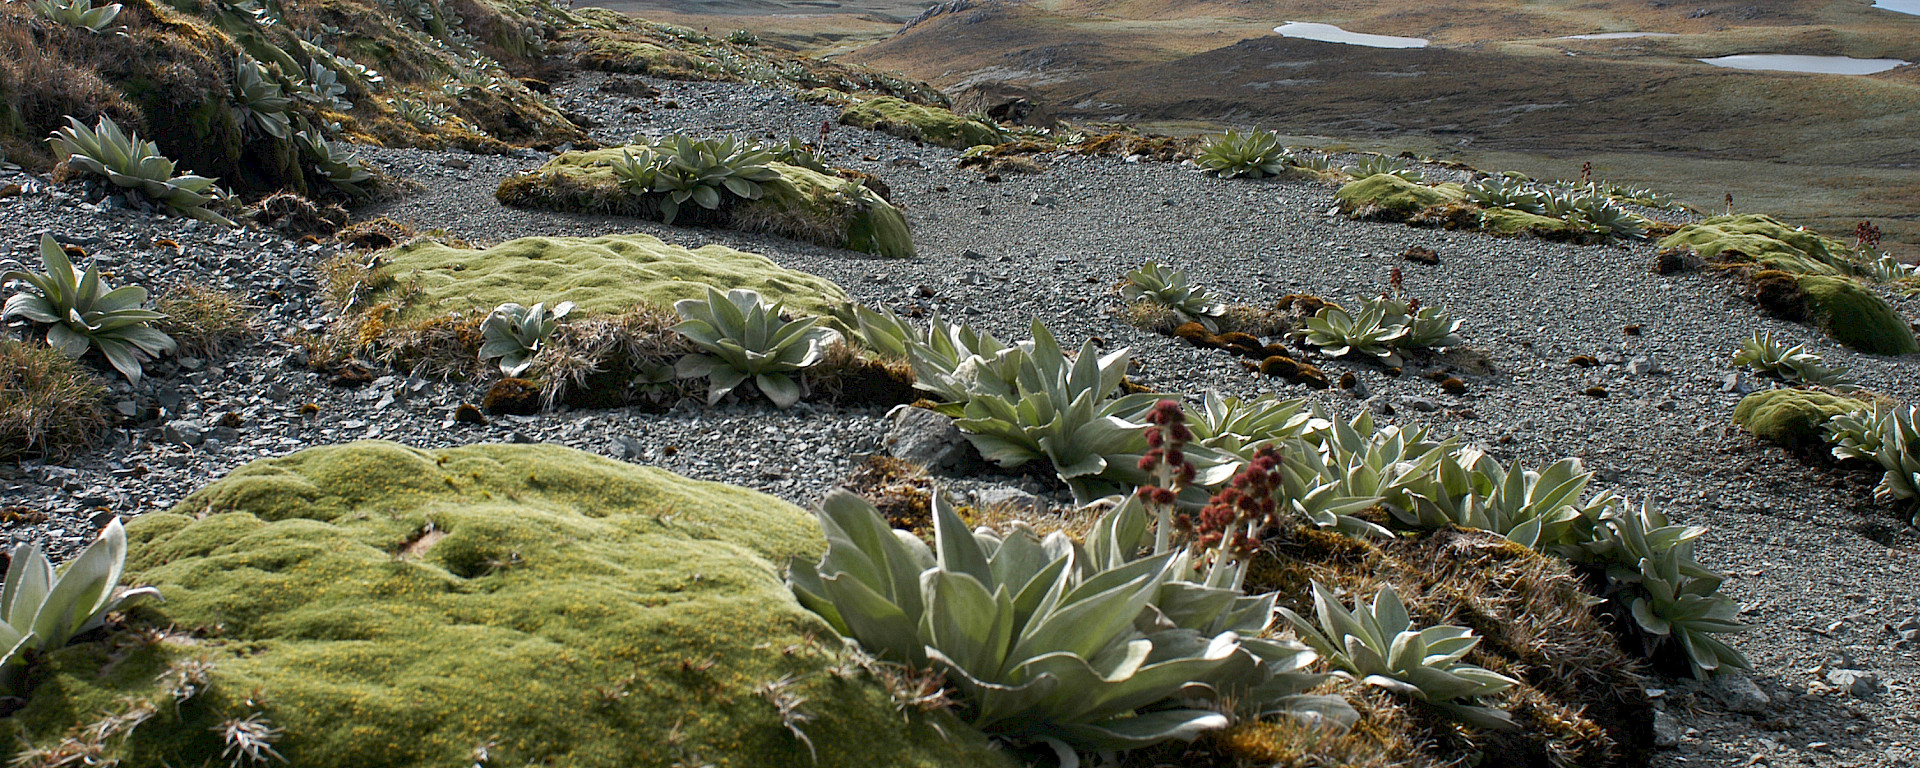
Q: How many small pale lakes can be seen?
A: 4